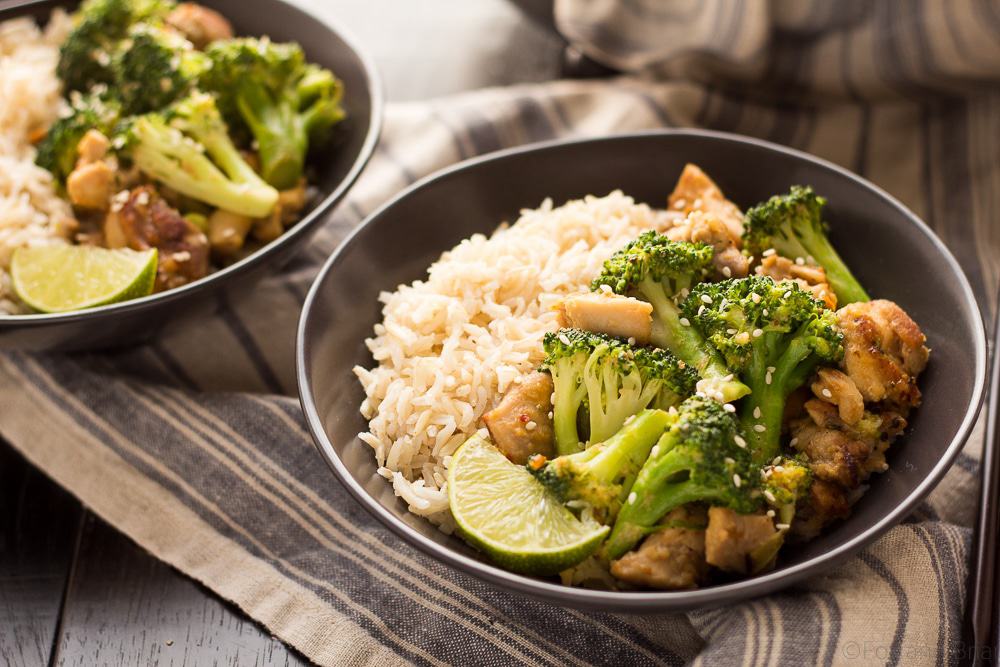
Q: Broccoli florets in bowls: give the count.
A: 12